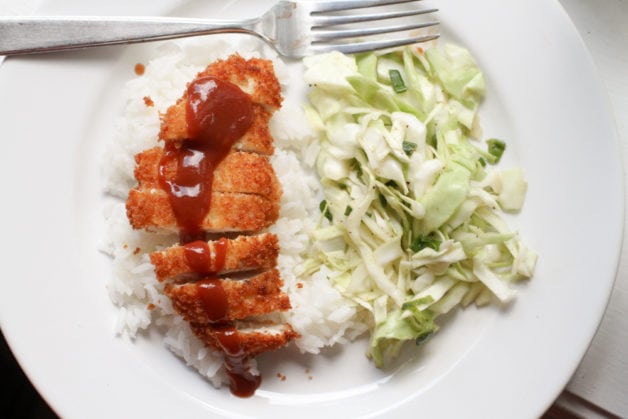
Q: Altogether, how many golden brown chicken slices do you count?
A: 7